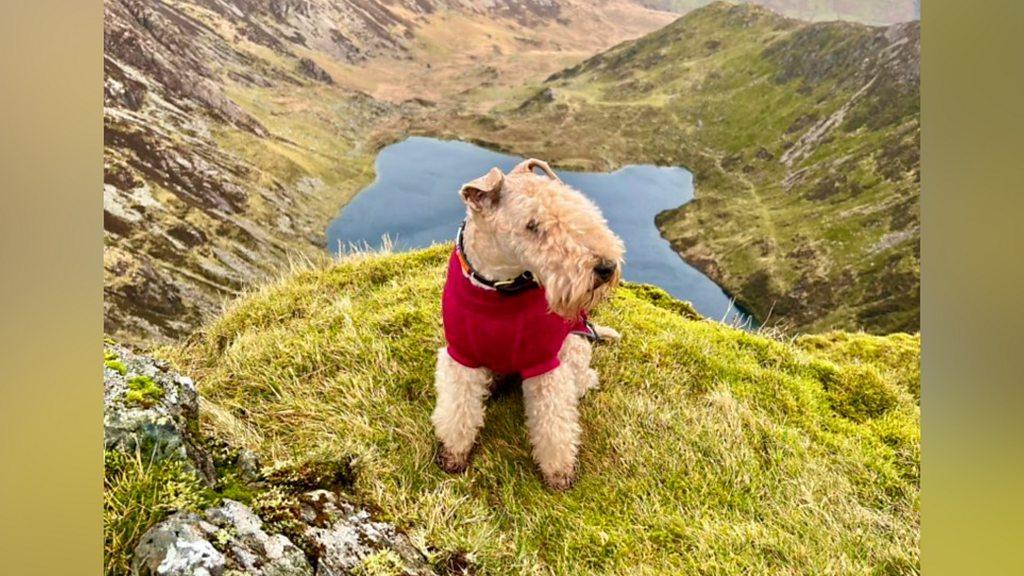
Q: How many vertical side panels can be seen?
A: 2